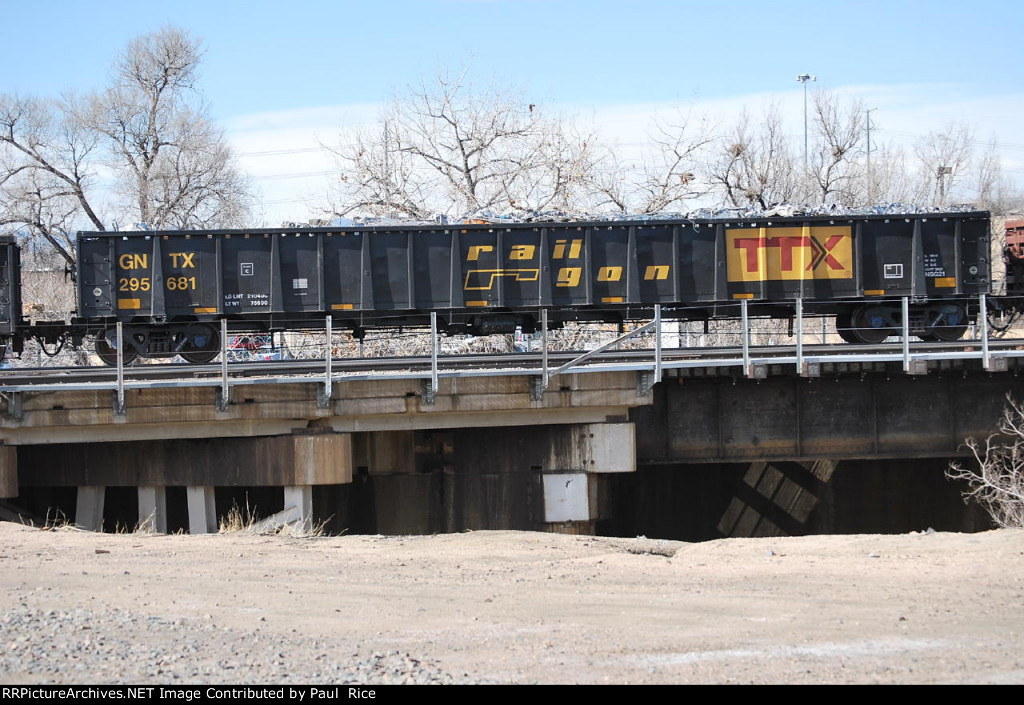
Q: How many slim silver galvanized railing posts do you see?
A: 10